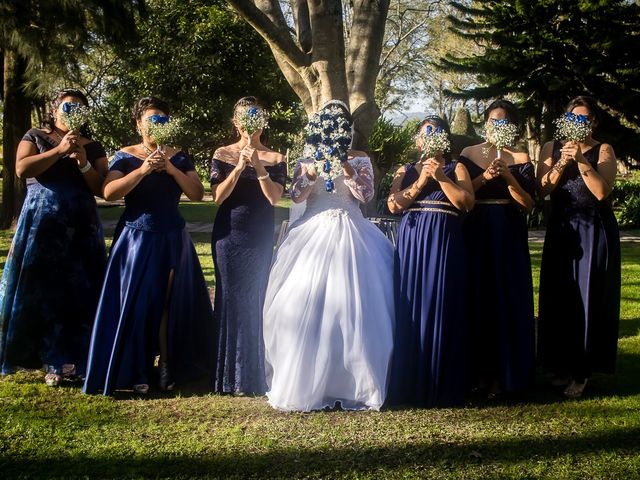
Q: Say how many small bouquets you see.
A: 6